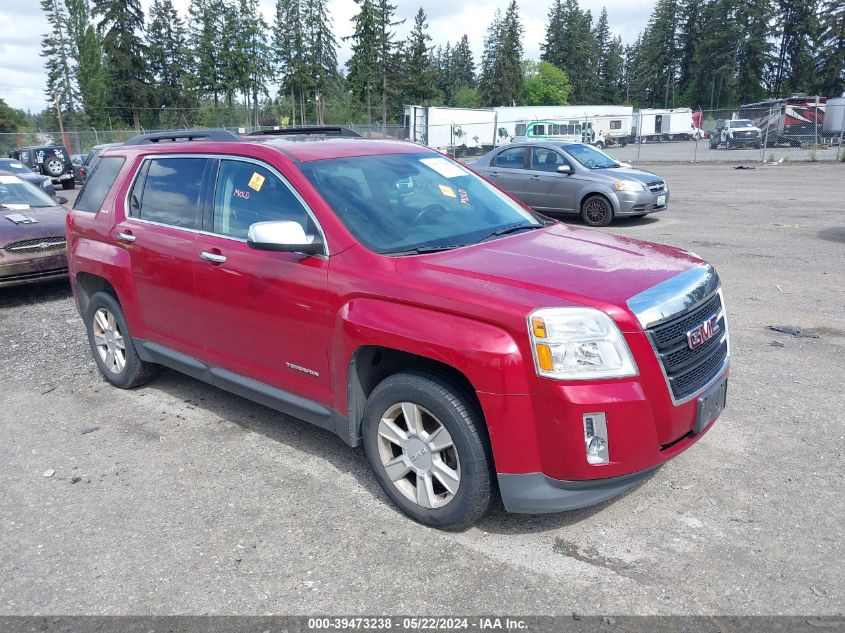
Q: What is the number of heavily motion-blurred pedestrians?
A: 0